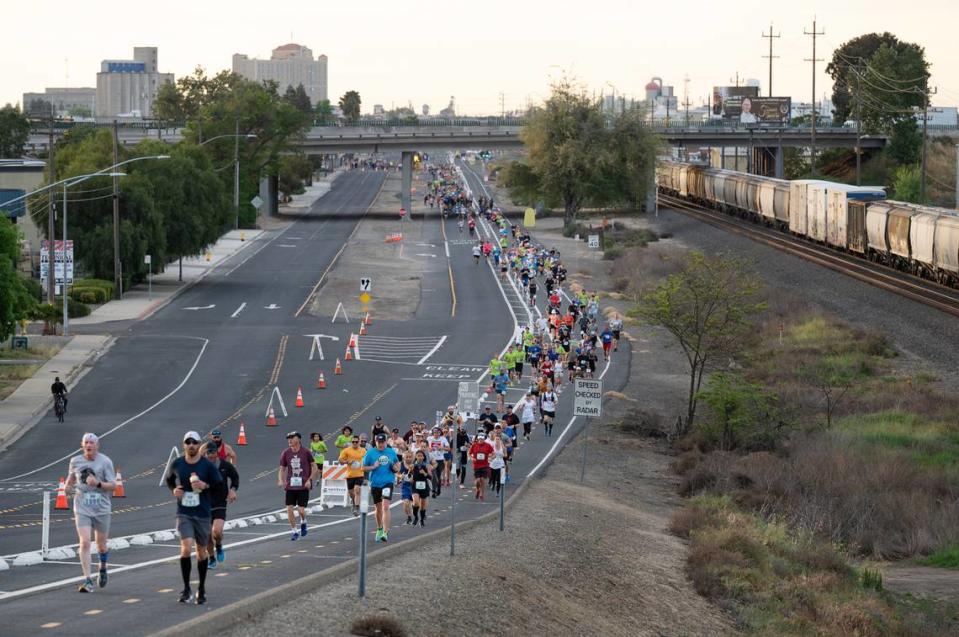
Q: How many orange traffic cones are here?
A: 11